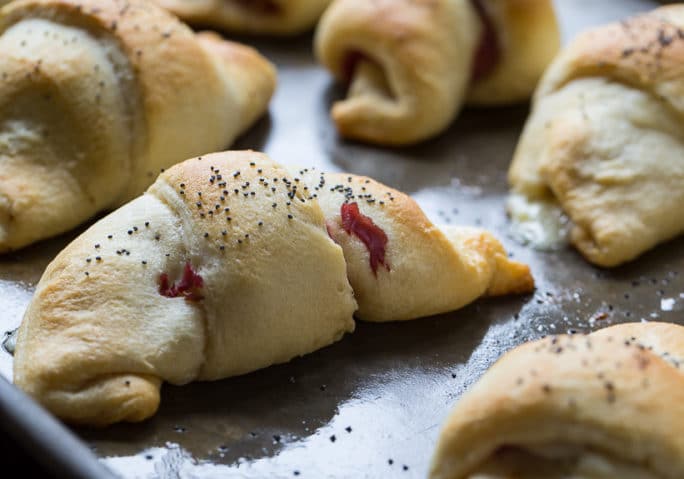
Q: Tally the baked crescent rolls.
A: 6